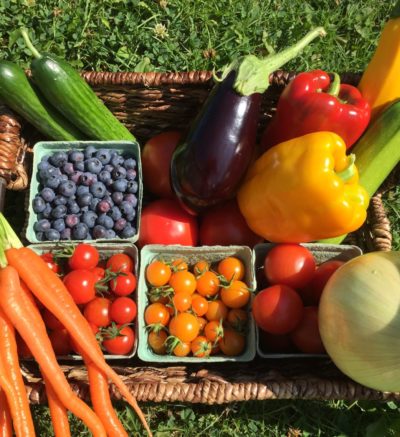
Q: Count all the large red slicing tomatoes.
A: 3